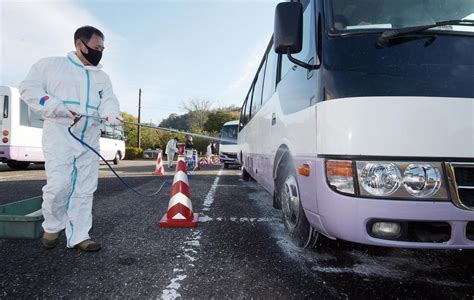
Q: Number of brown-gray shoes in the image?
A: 2